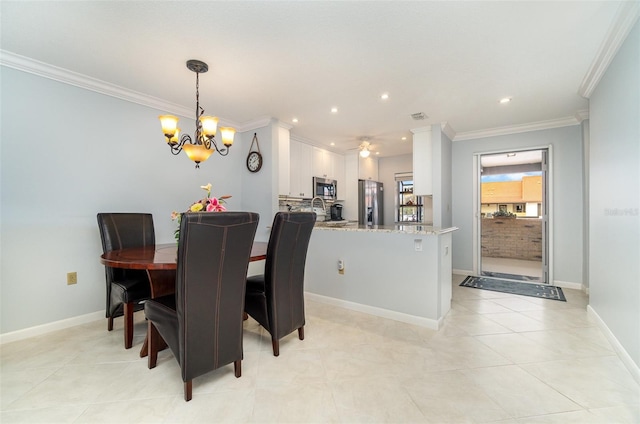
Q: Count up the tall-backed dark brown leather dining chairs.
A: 3